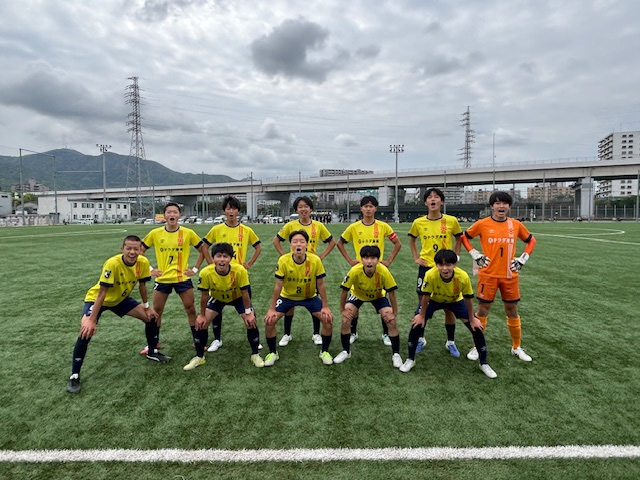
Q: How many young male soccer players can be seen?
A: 11